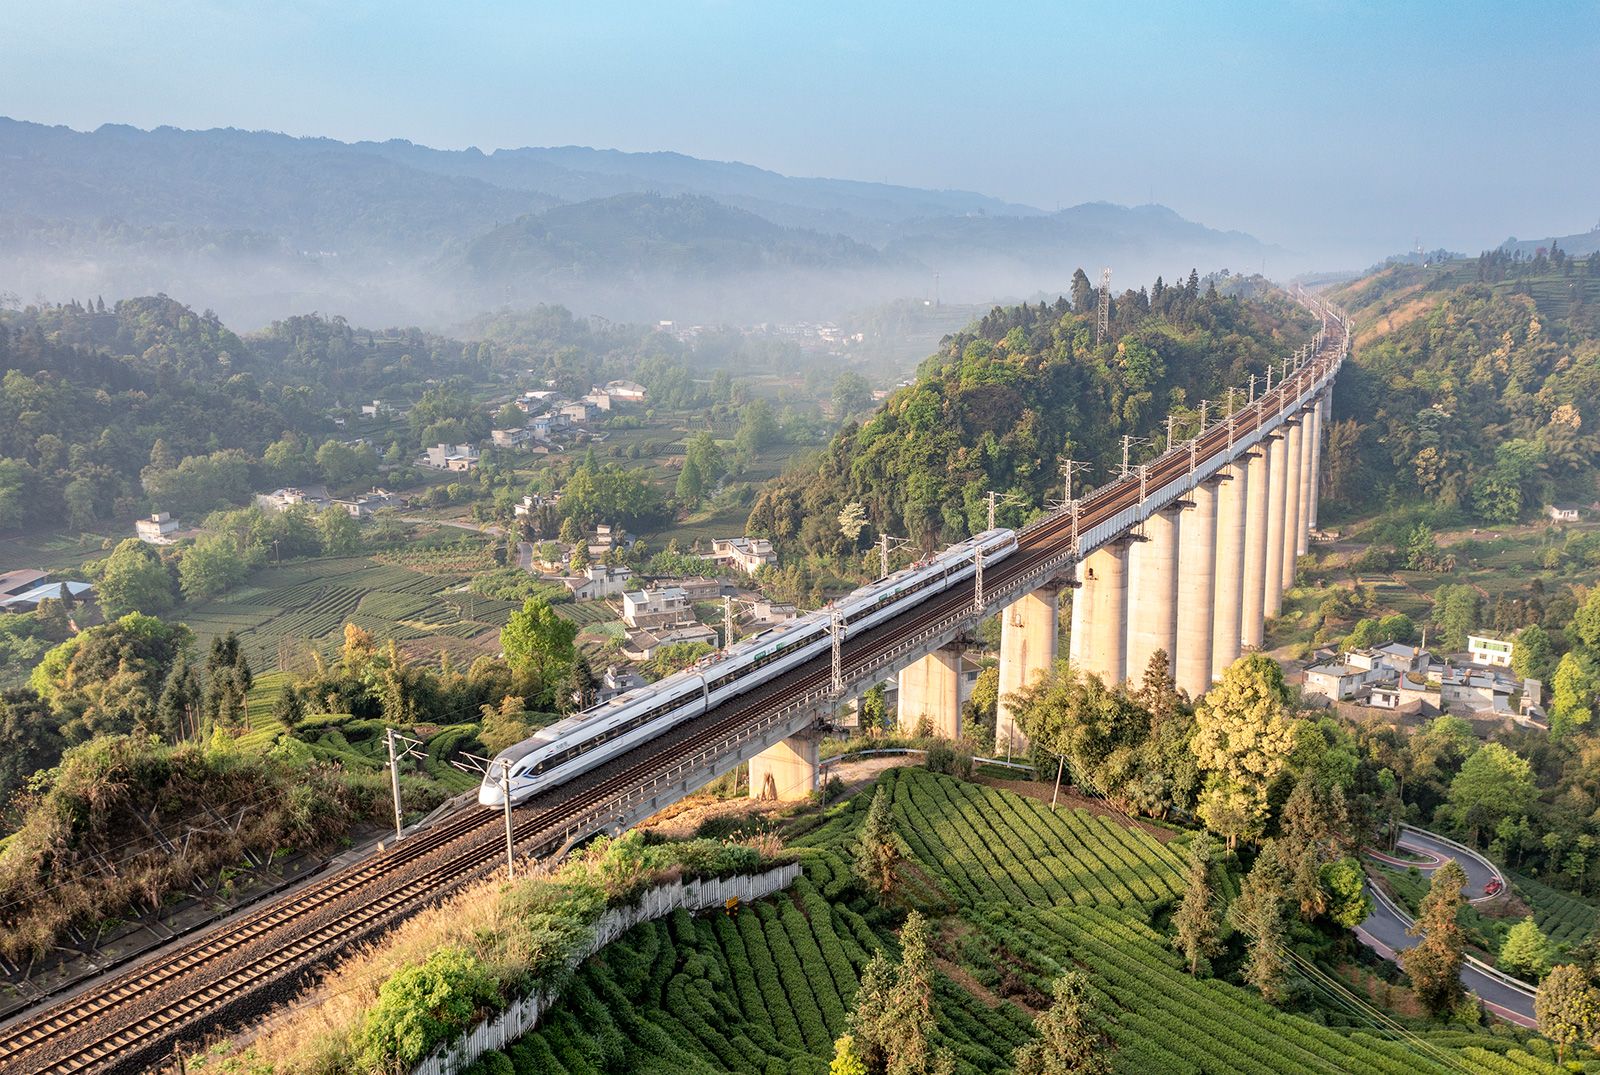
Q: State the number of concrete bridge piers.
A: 13